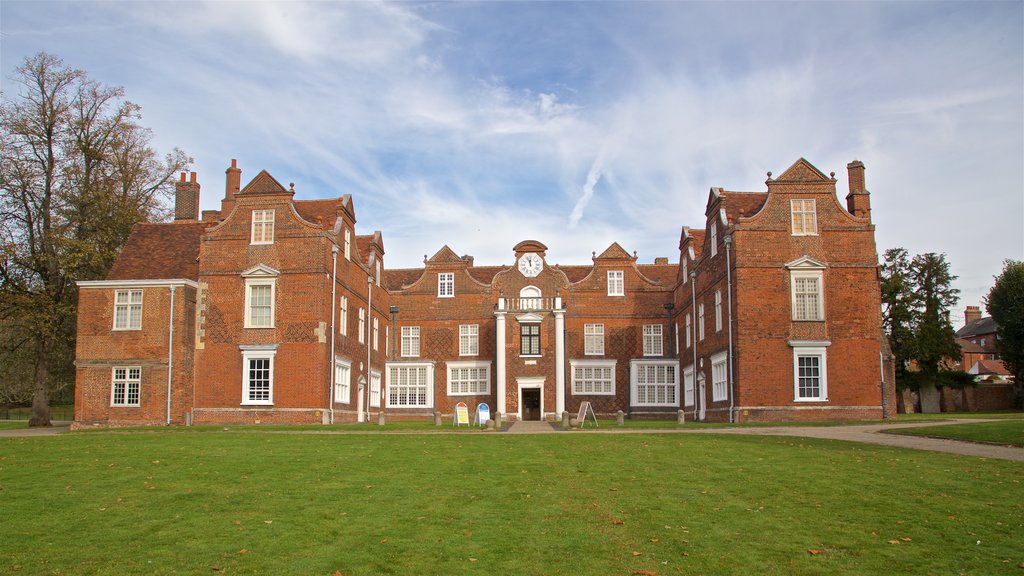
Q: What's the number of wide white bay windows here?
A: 4